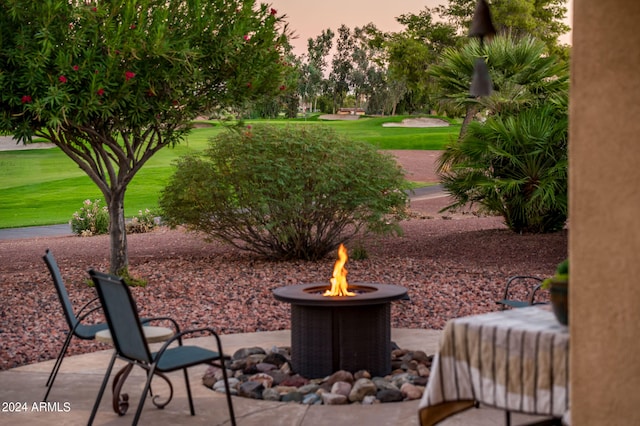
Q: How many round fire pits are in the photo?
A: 1